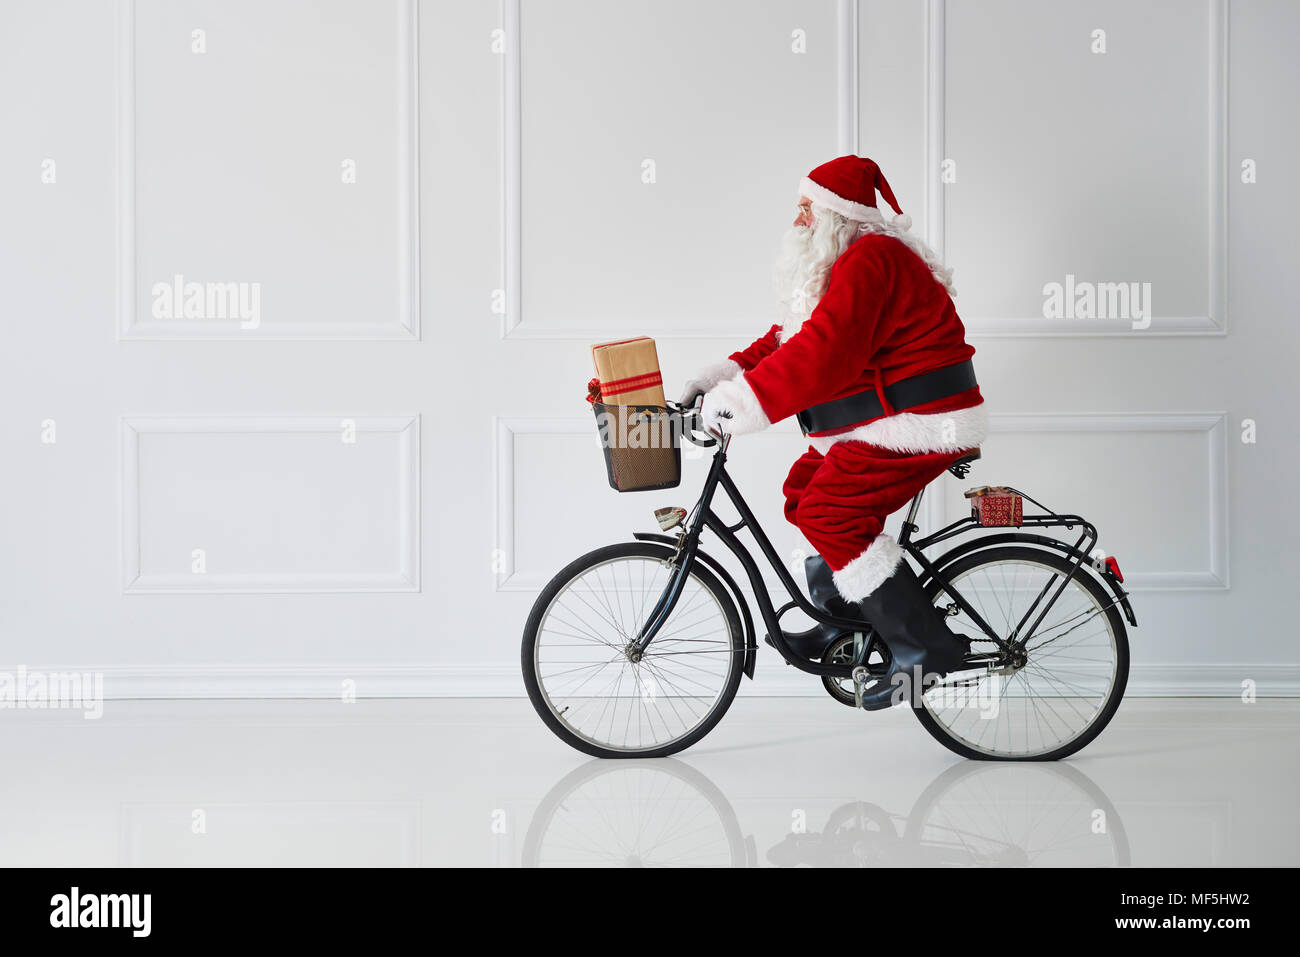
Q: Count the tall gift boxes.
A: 1